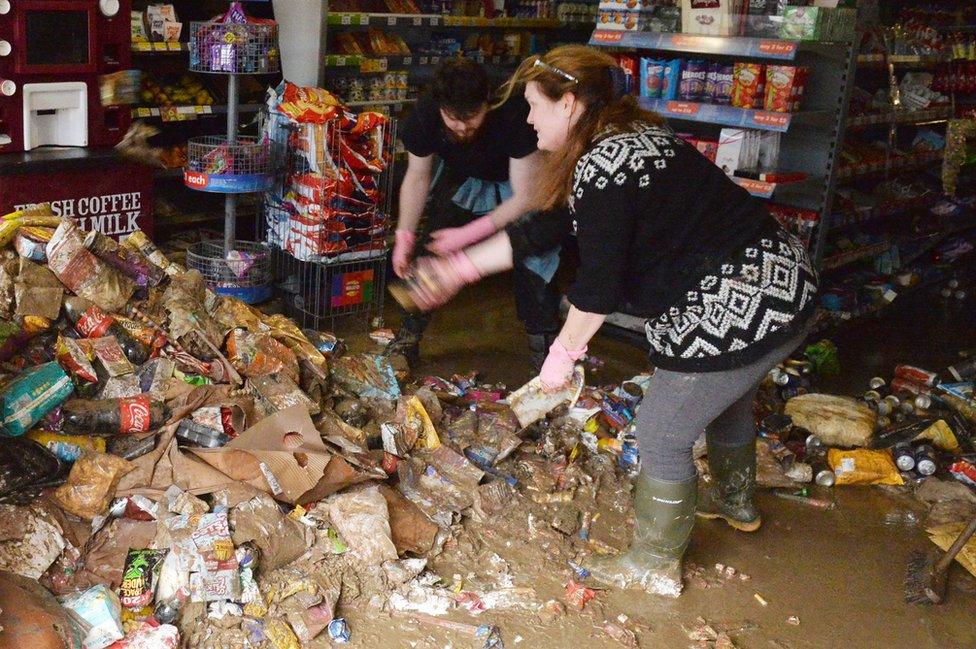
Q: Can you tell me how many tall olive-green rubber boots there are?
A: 2